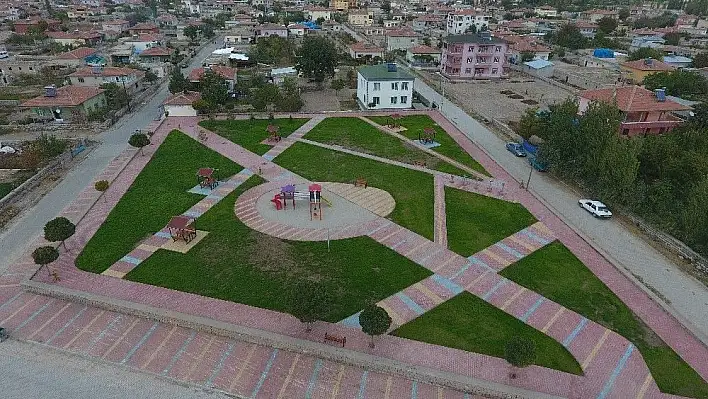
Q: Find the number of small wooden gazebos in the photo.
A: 5